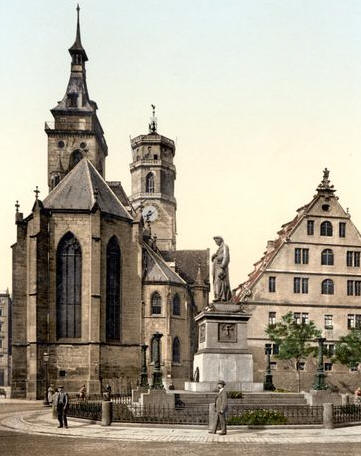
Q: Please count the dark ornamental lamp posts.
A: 4